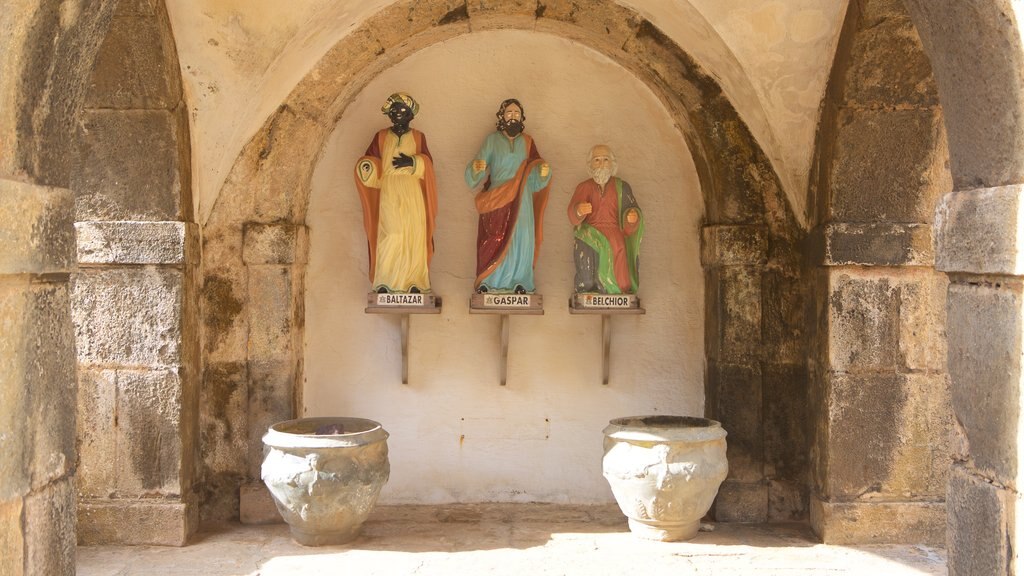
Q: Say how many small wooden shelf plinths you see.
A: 3